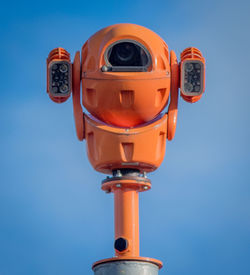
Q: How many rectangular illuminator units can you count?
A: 2